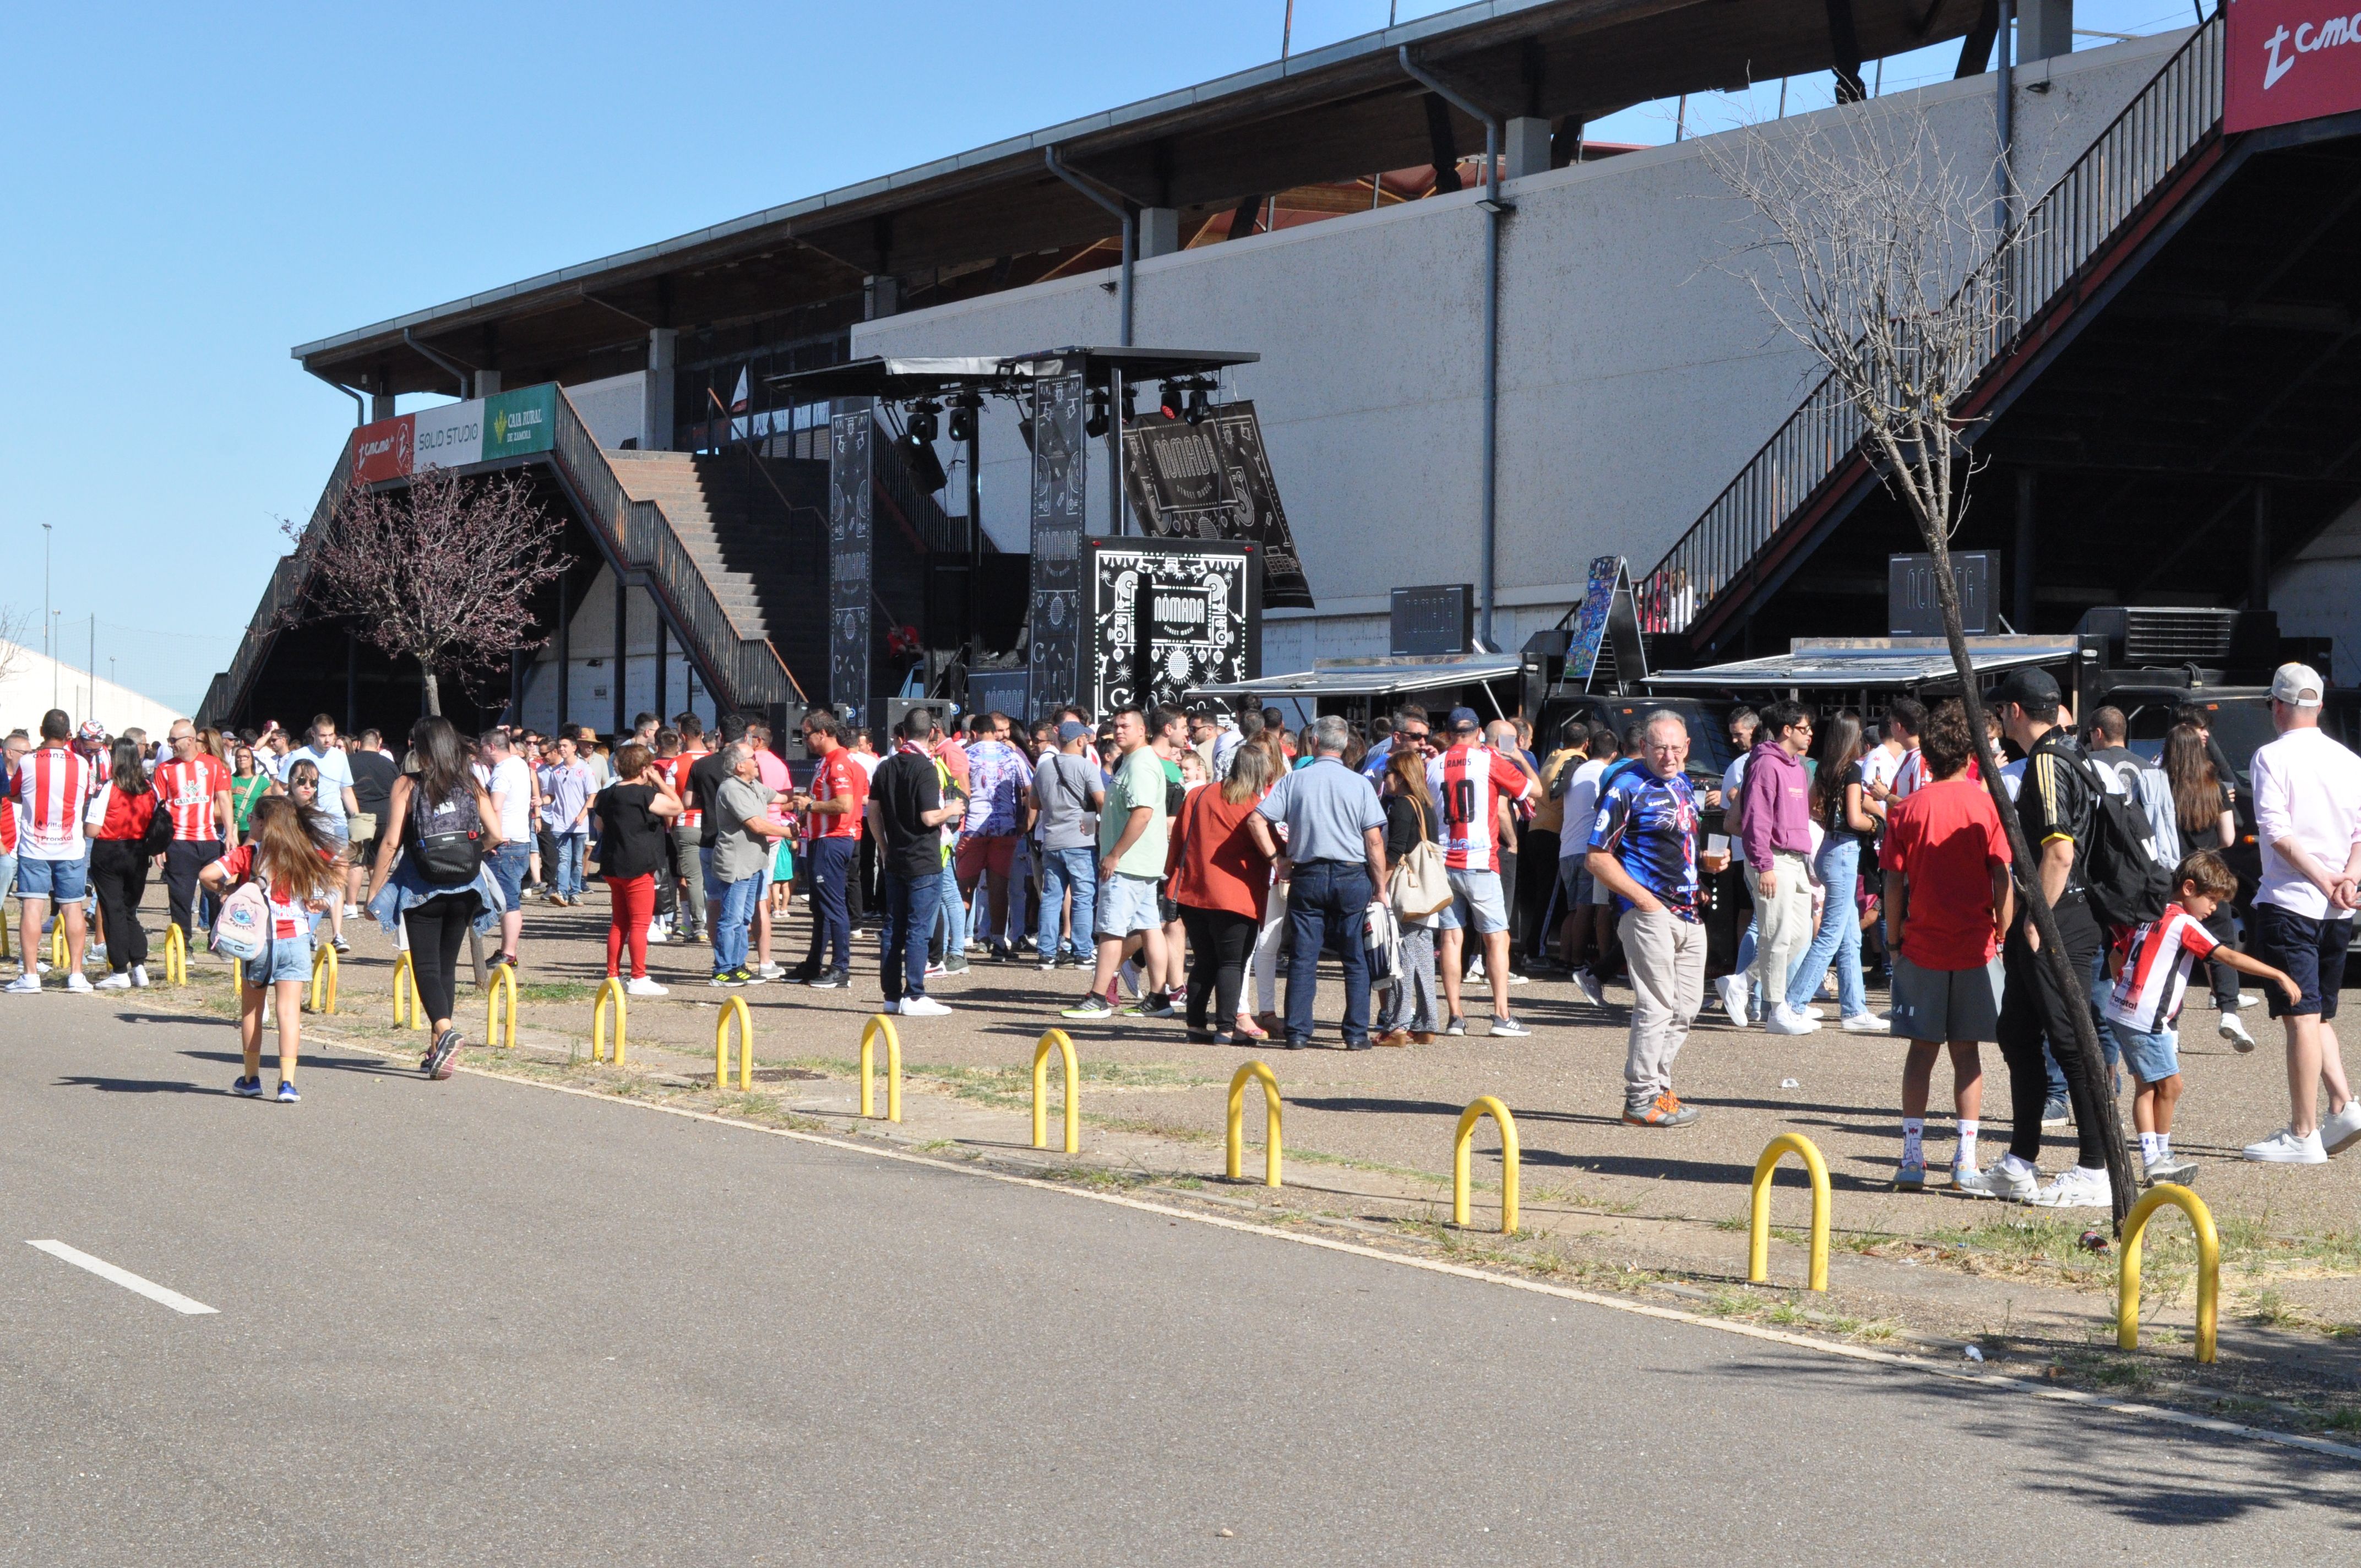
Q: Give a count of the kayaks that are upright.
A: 0